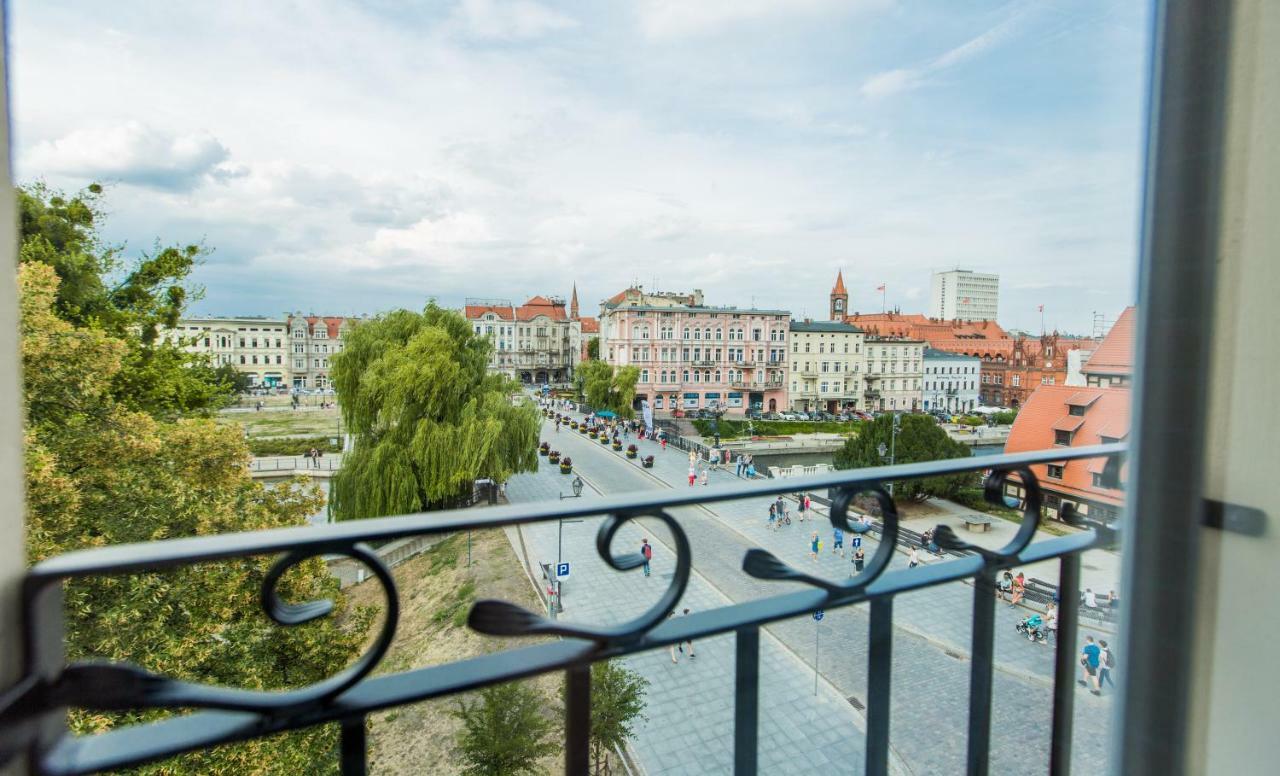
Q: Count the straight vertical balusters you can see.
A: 6